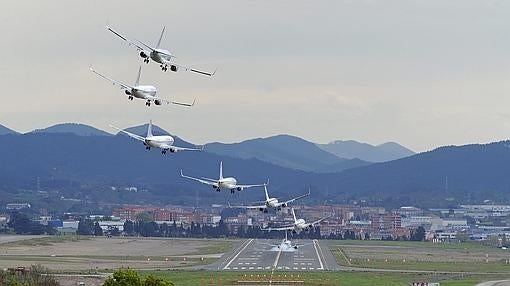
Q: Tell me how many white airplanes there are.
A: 7